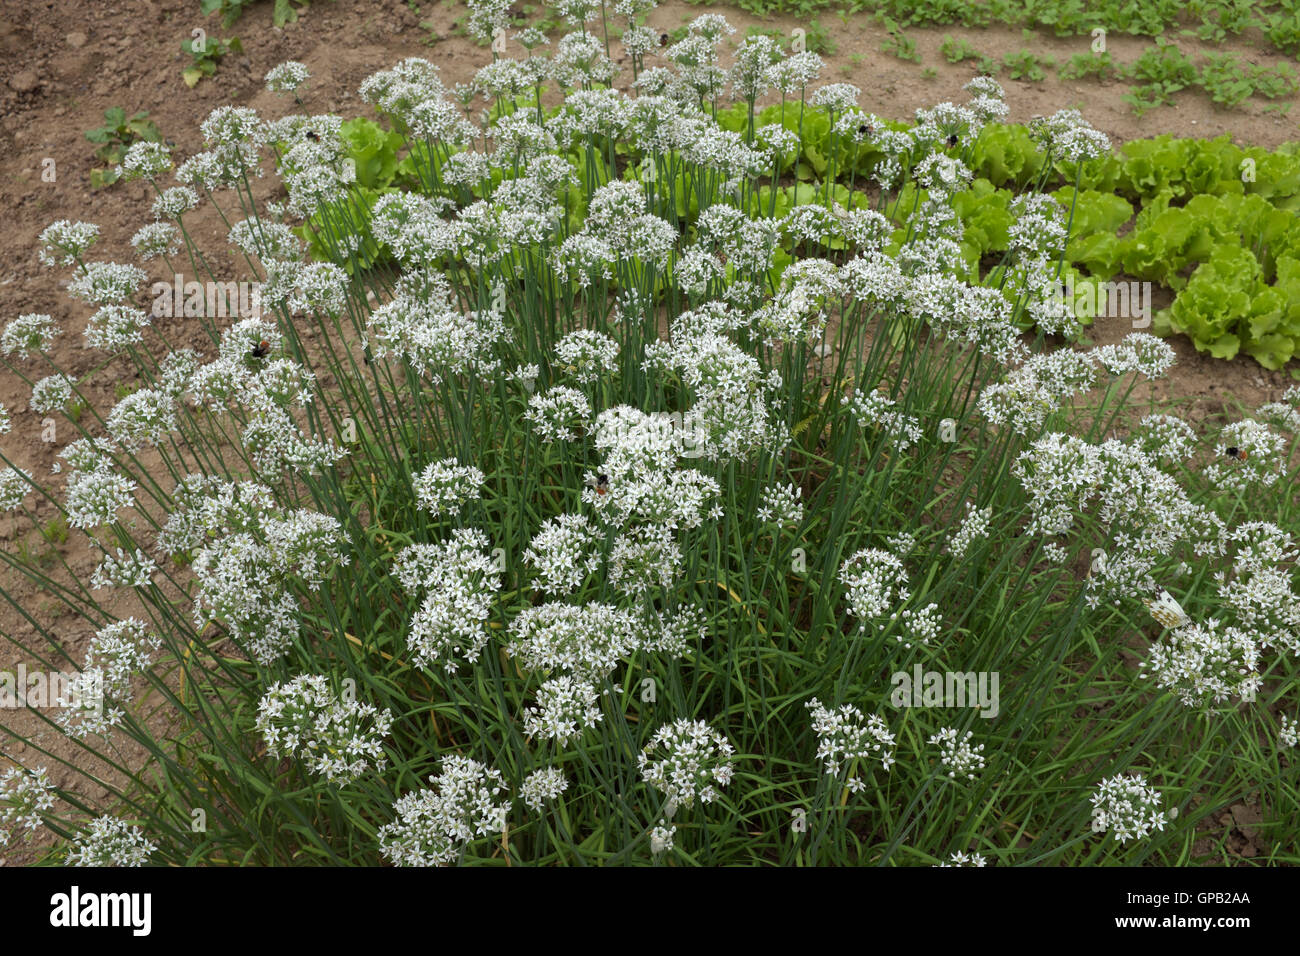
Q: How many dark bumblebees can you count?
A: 7